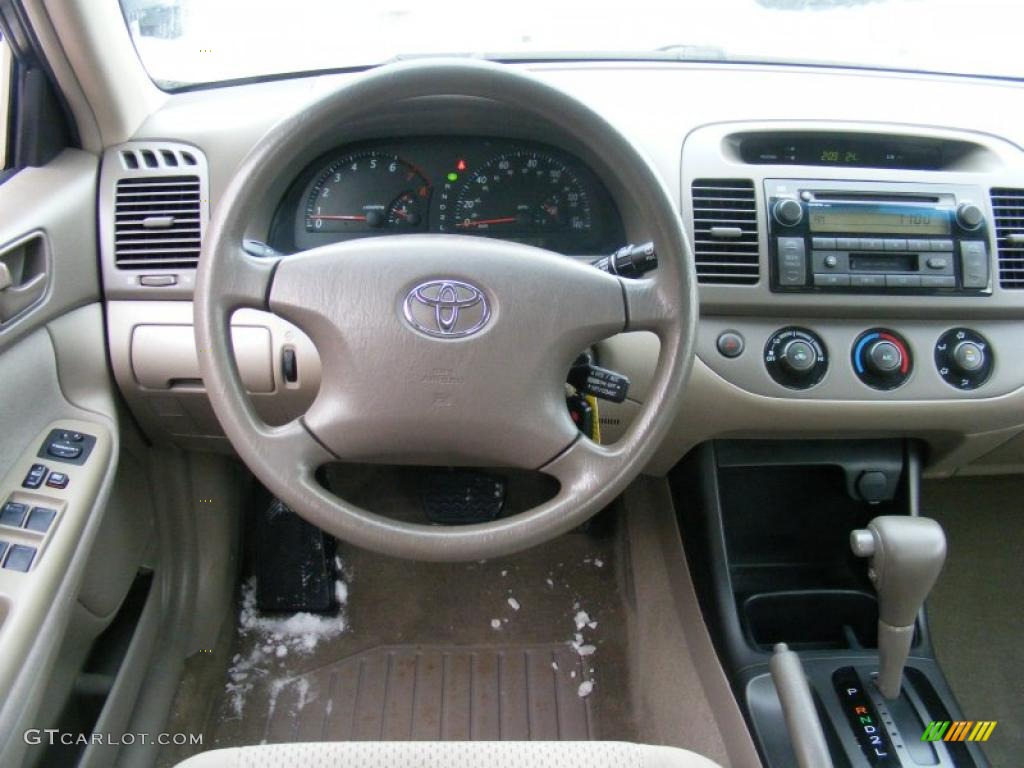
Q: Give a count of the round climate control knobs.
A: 3